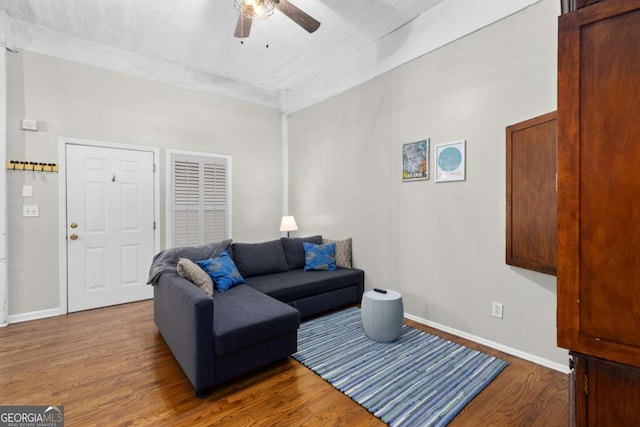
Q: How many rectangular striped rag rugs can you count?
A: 1